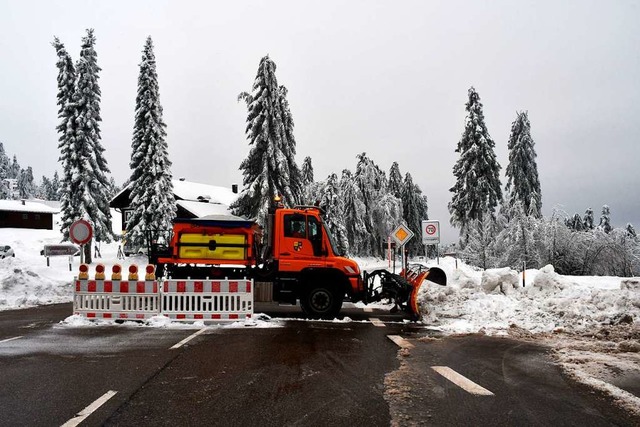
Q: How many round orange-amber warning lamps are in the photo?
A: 5